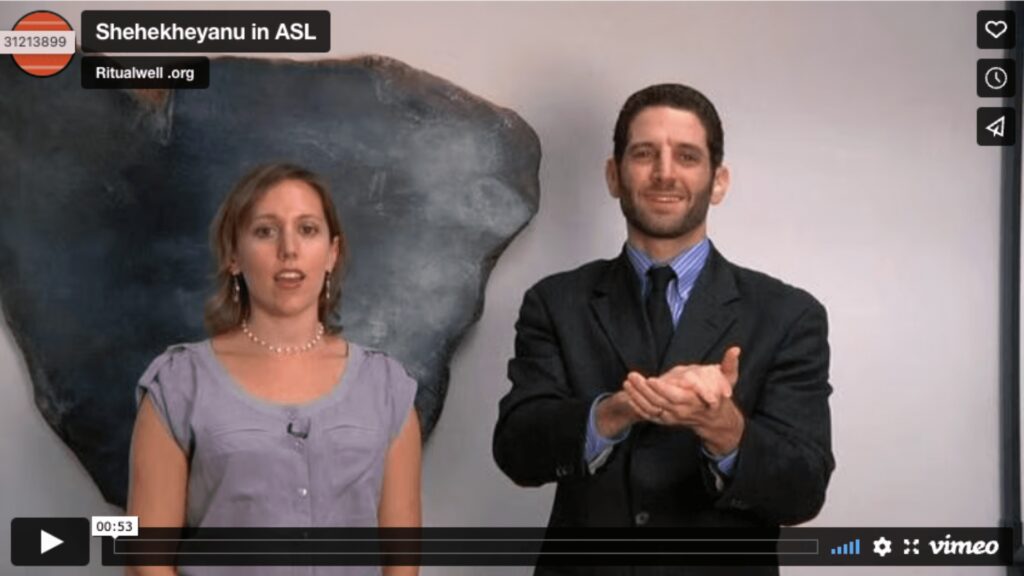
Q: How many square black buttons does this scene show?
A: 3